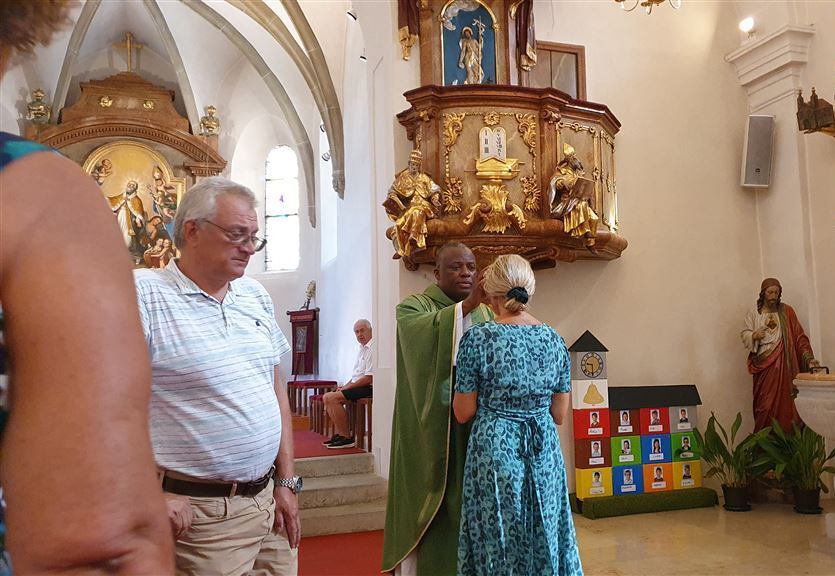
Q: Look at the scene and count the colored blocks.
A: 12